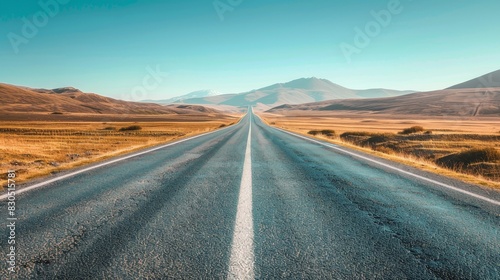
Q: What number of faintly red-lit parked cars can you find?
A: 0